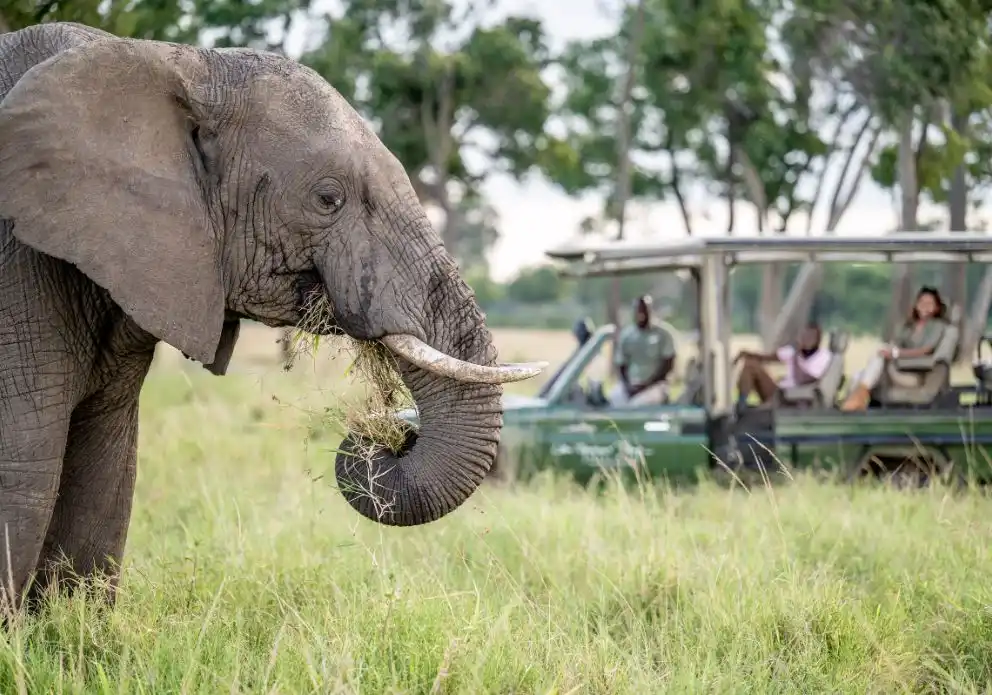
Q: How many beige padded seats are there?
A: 2